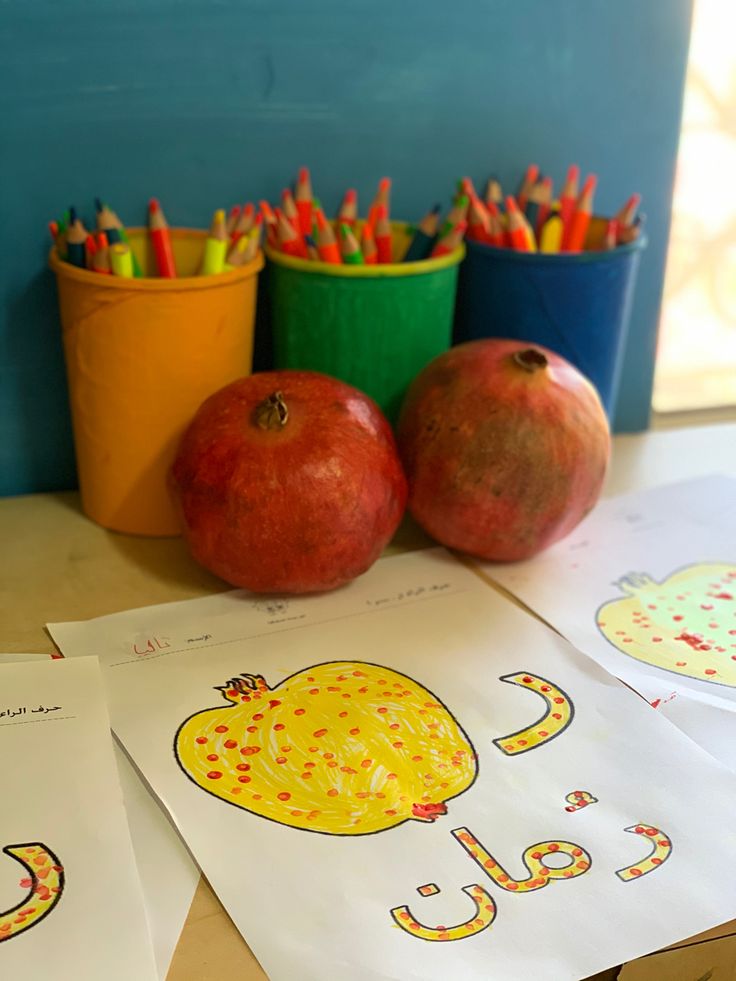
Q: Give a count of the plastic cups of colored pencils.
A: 3